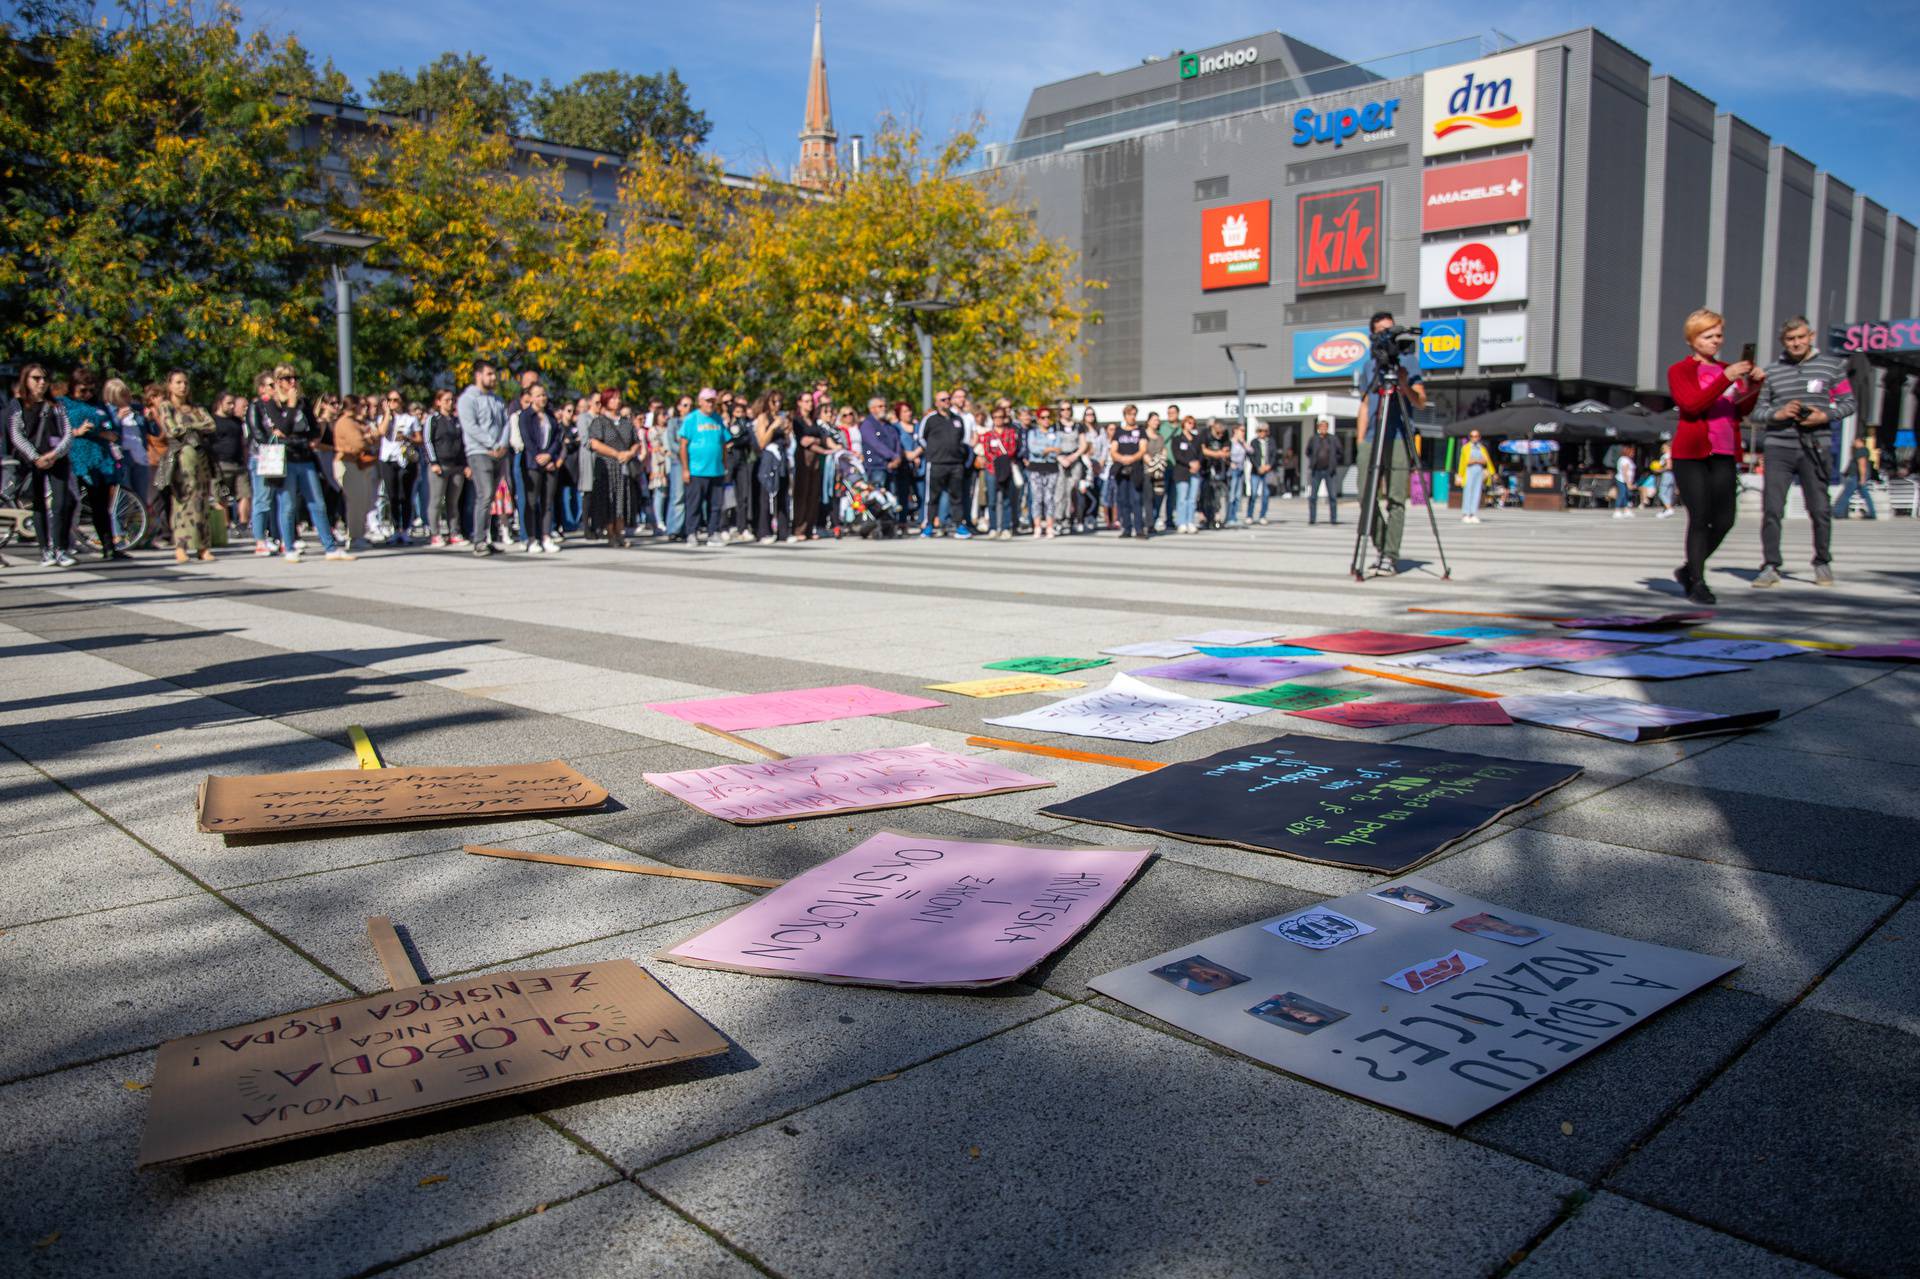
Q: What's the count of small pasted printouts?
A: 6